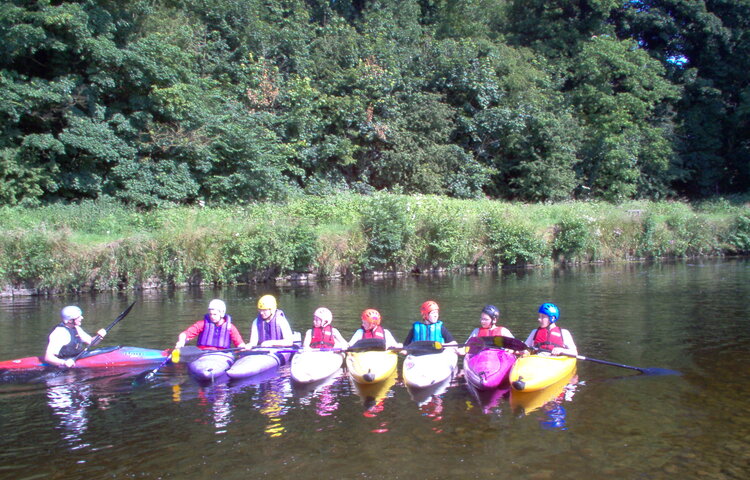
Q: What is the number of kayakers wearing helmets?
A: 8